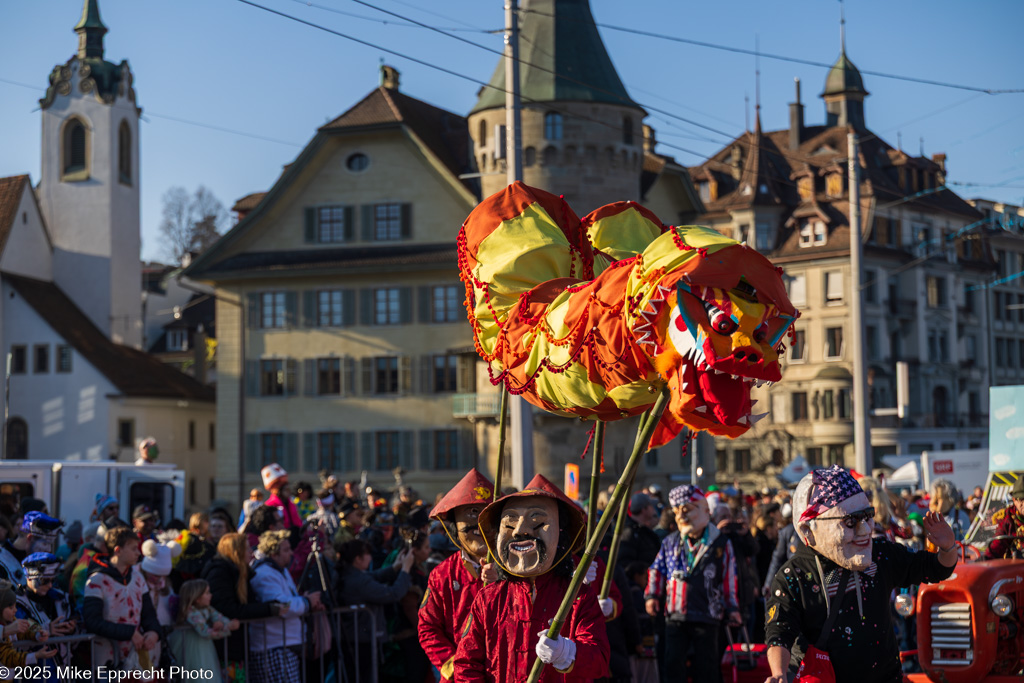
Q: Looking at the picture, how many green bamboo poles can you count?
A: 4